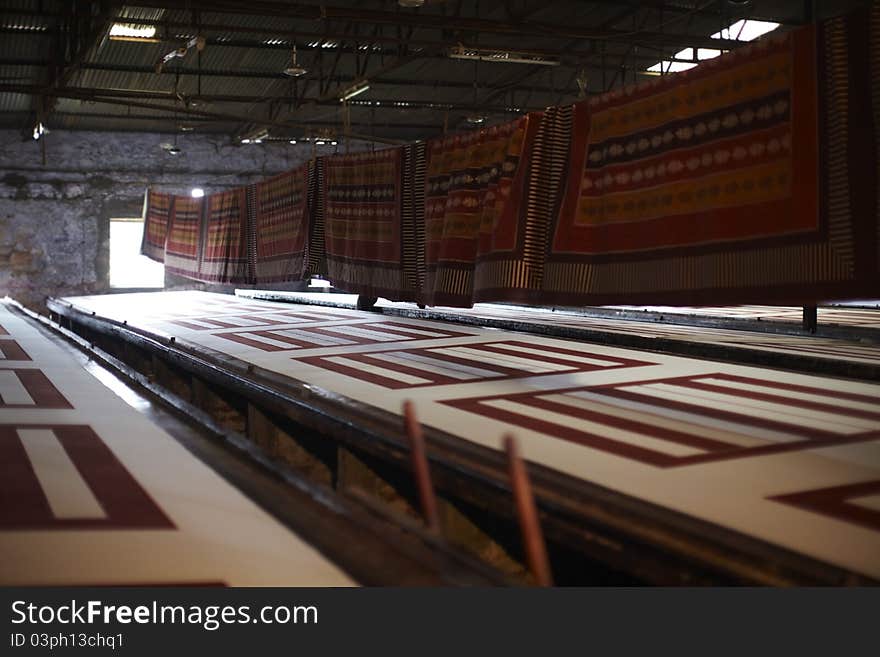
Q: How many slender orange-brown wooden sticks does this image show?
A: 2